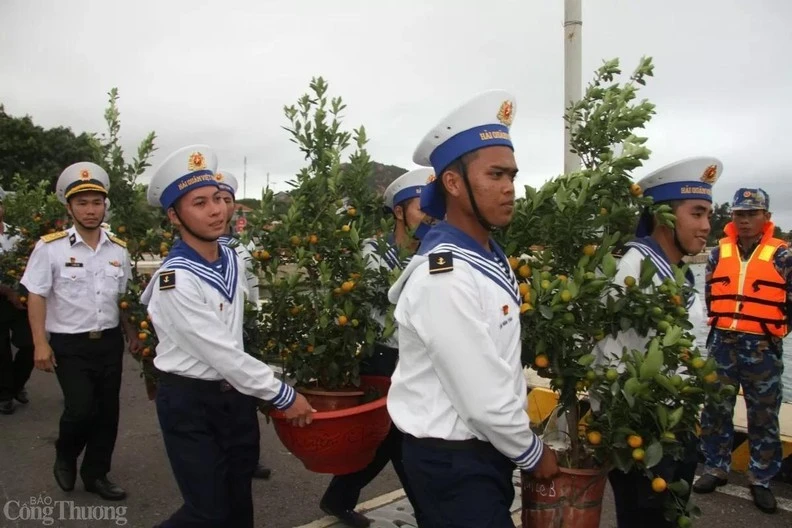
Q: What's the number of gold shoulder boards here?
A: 2